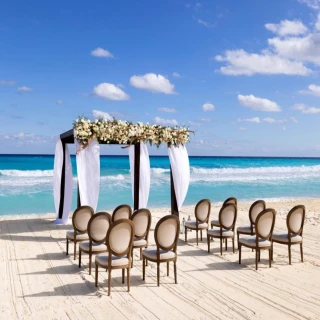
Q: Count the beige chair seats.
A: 12